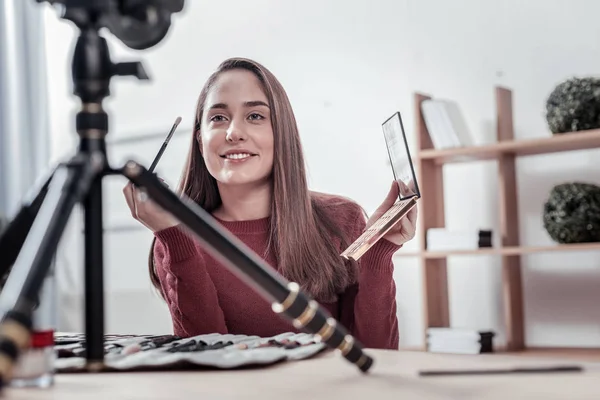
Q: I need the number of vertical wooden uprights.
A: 2